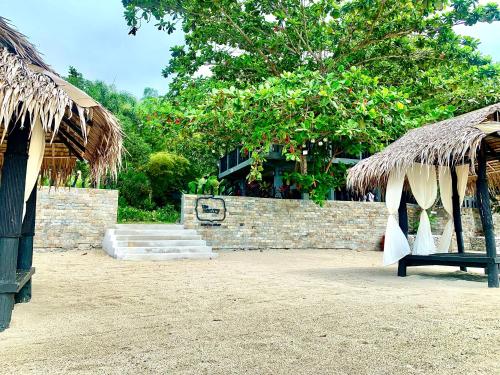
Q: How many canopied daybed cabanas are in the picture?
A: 2